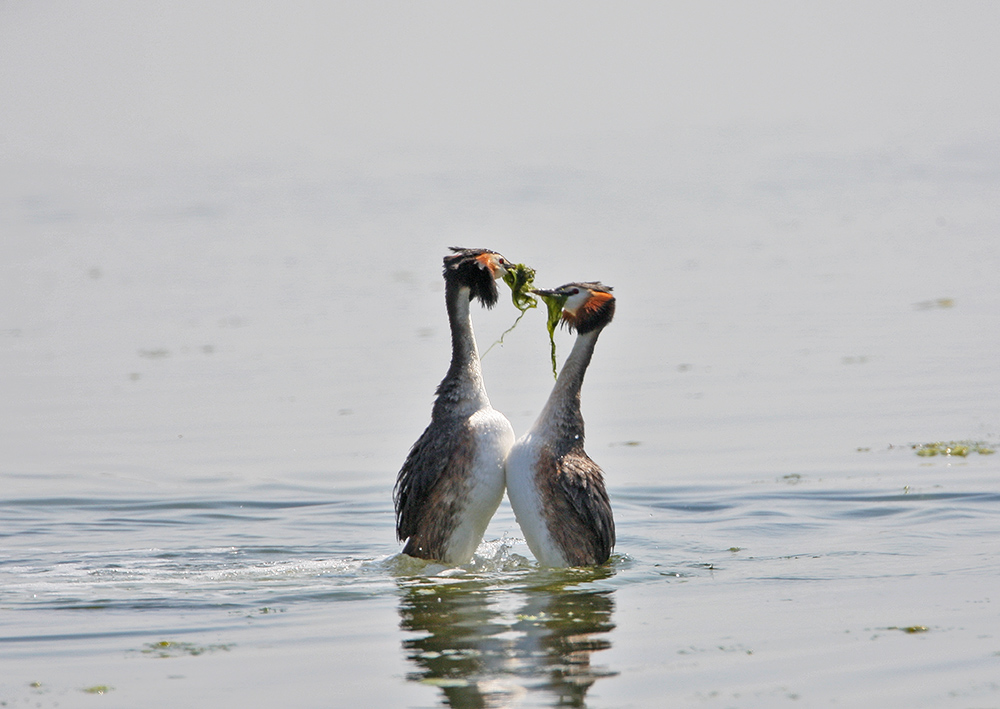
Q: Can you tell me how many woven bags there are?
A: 0